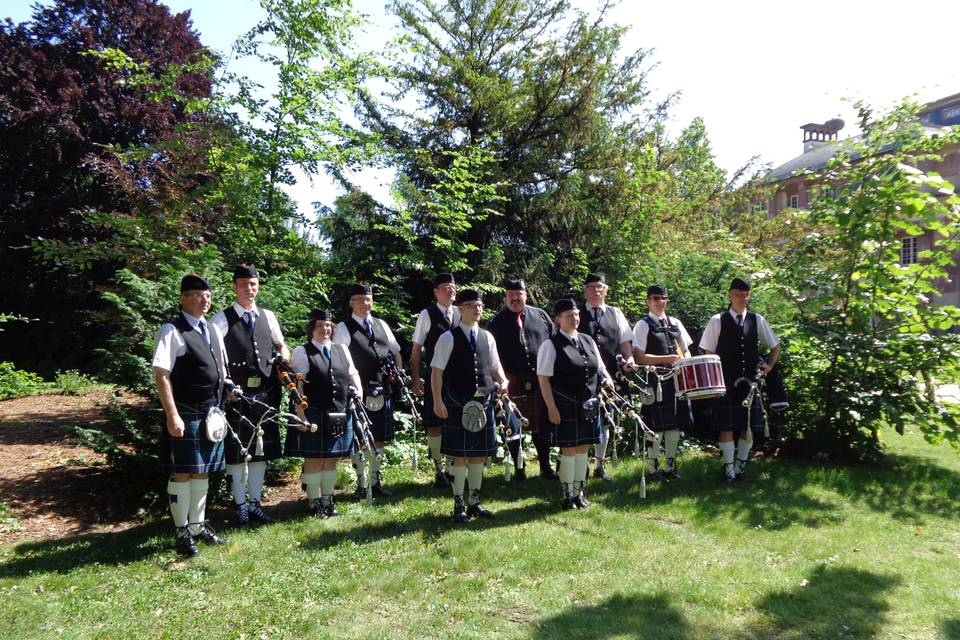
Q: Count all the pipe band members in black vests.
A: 11